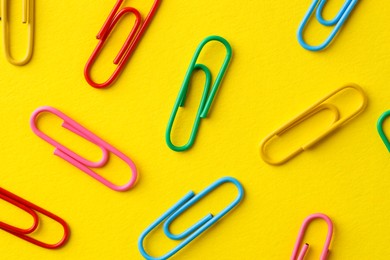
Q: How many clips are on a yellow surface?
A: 10